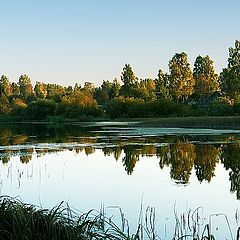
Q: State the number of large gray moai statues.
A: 0